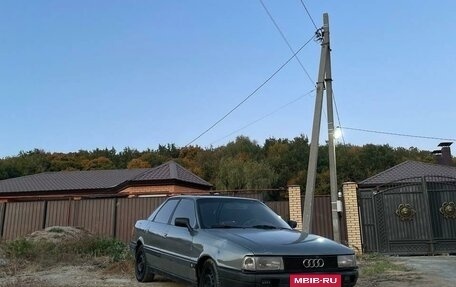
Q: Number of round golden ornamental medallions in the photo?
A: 2